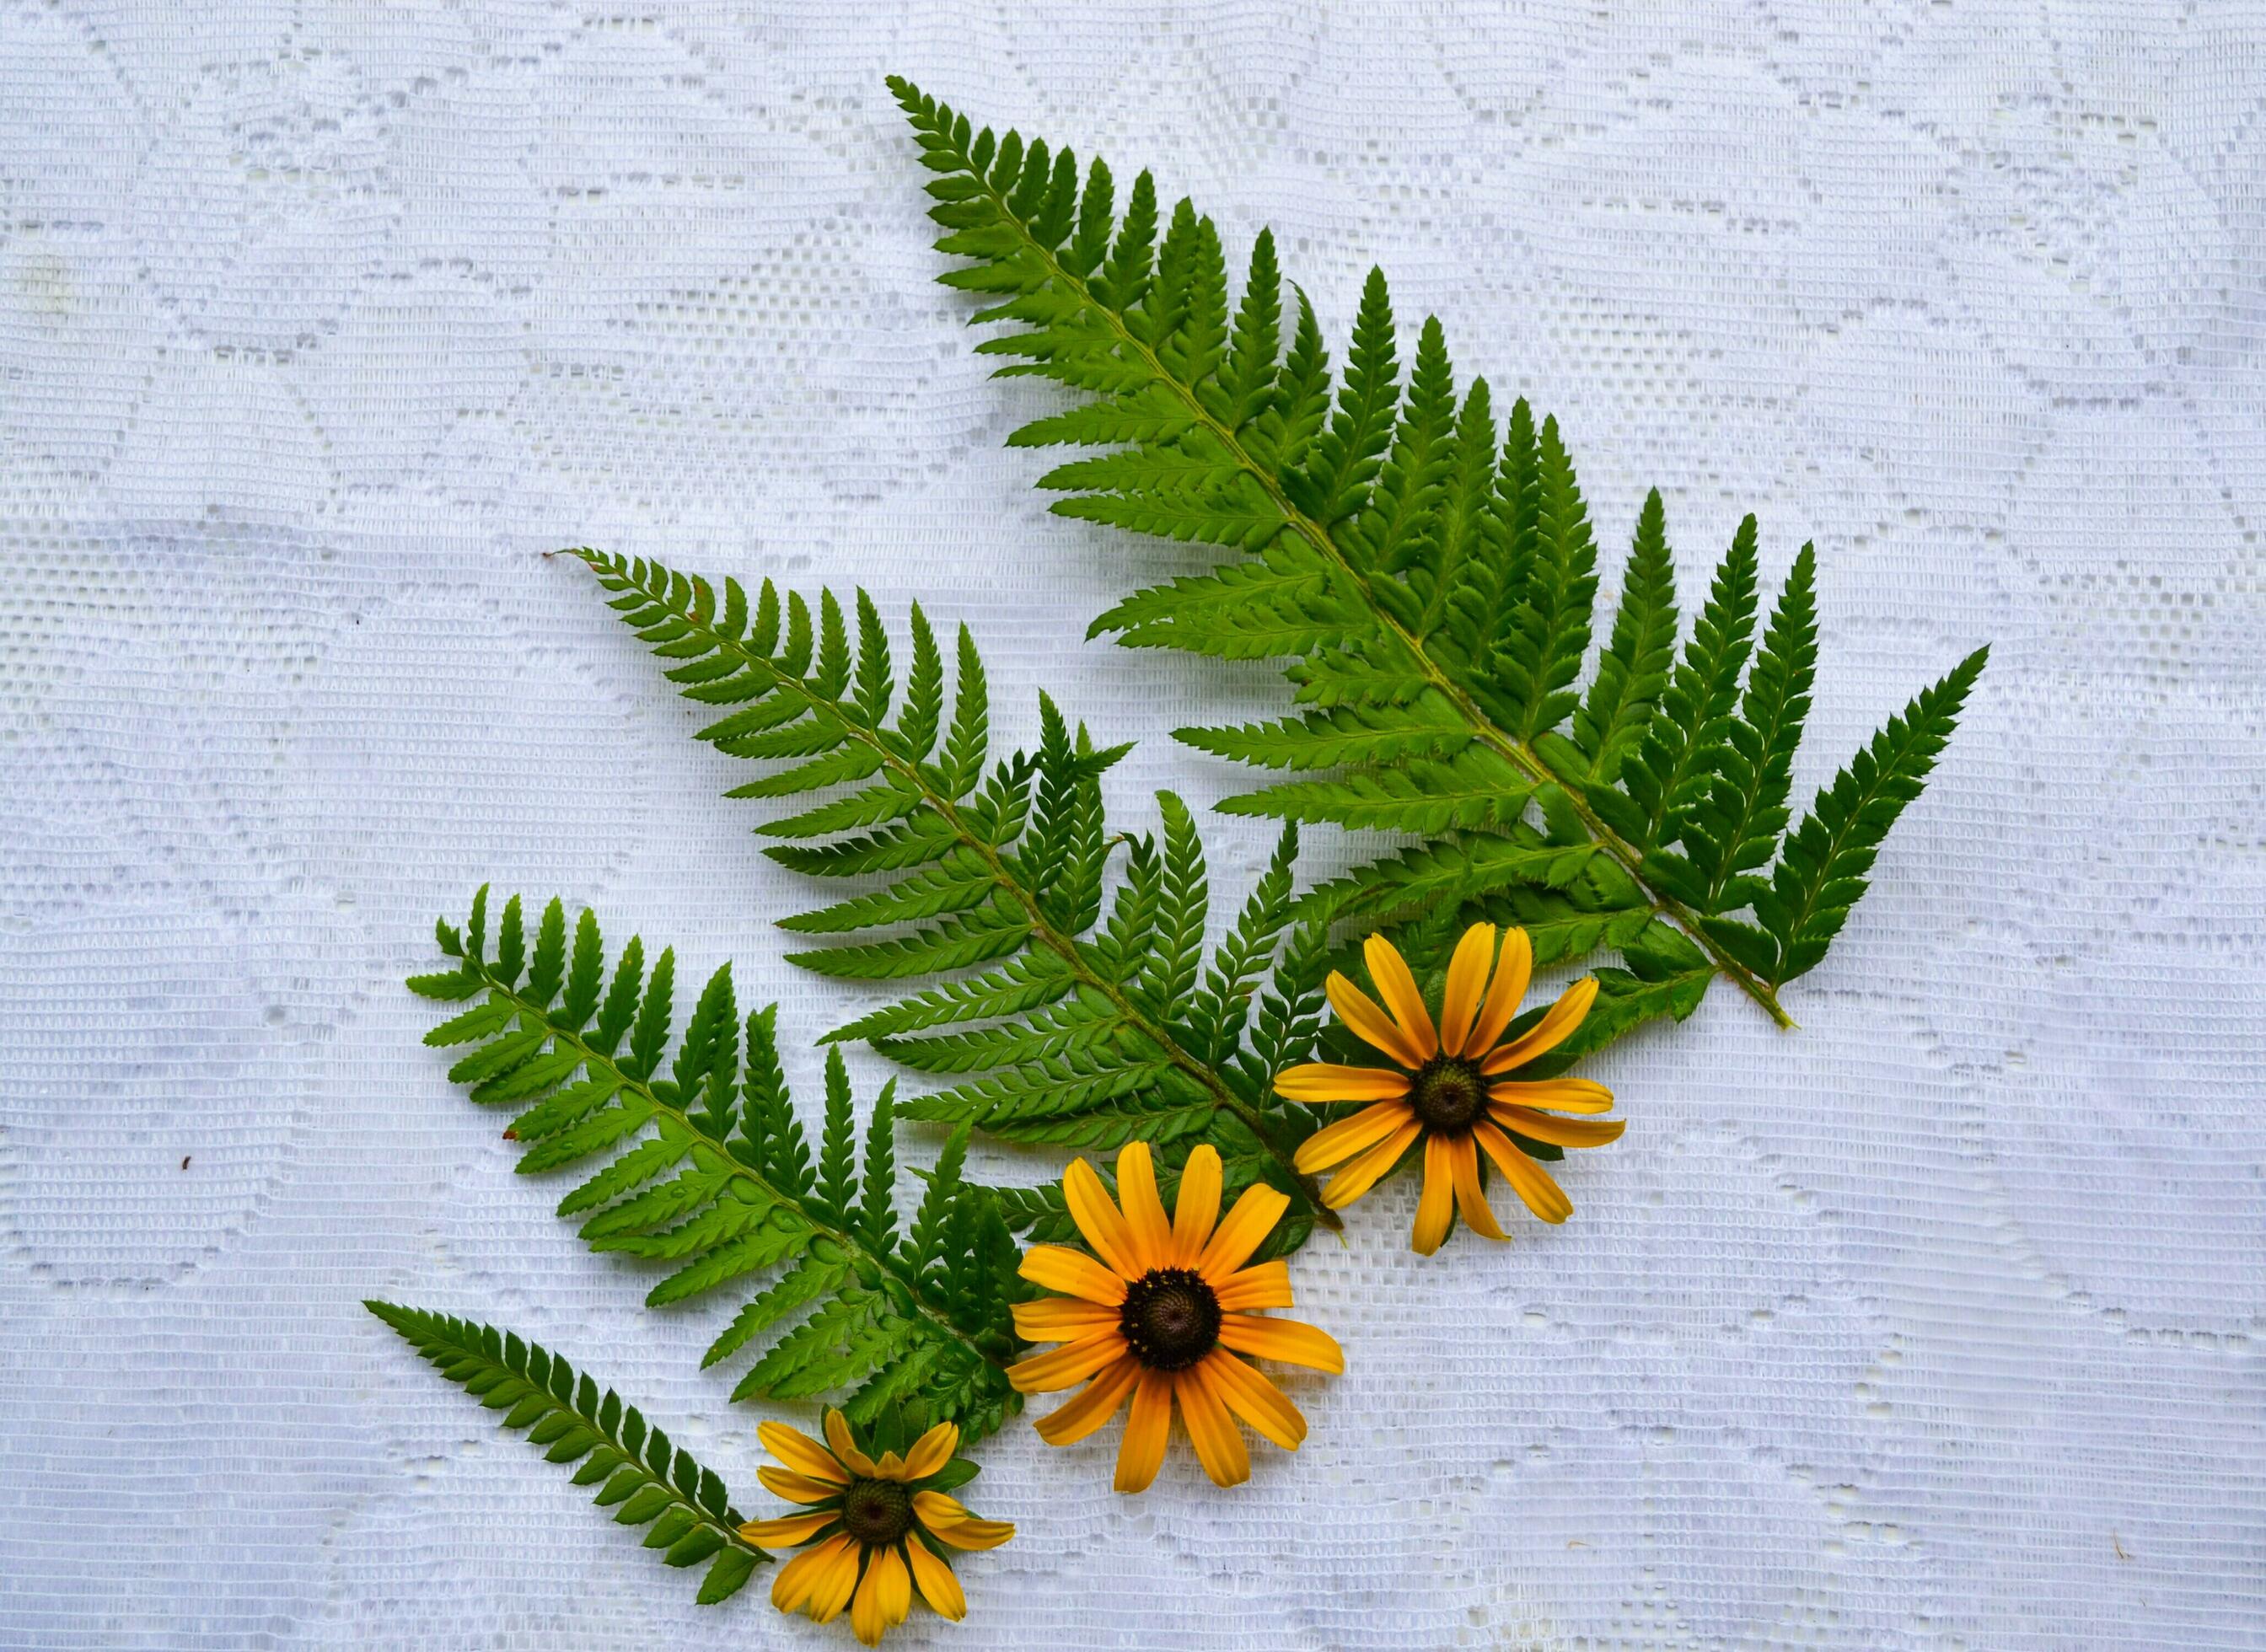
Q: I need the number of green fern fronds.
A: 4